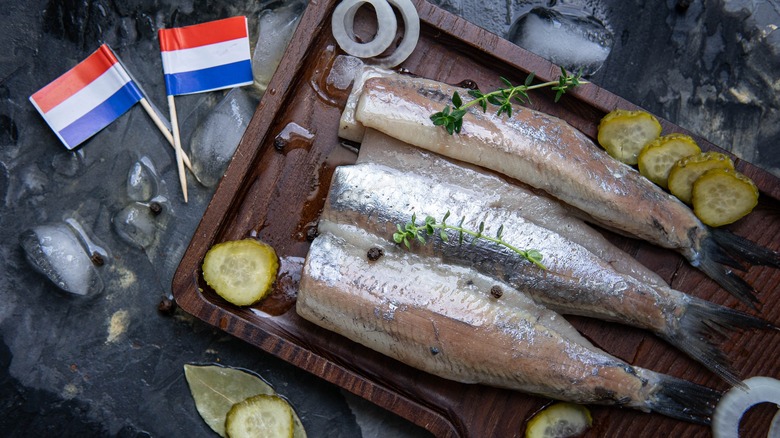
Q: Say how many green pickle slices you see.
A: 7